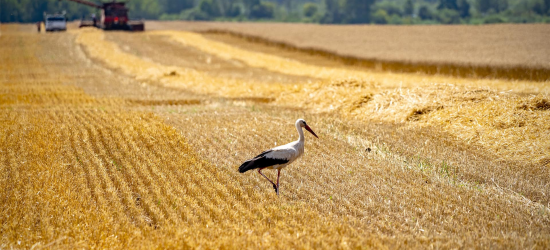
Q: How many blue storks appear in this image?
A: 0